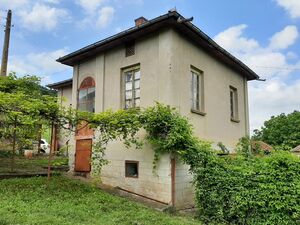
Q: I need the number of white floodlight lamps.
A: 0